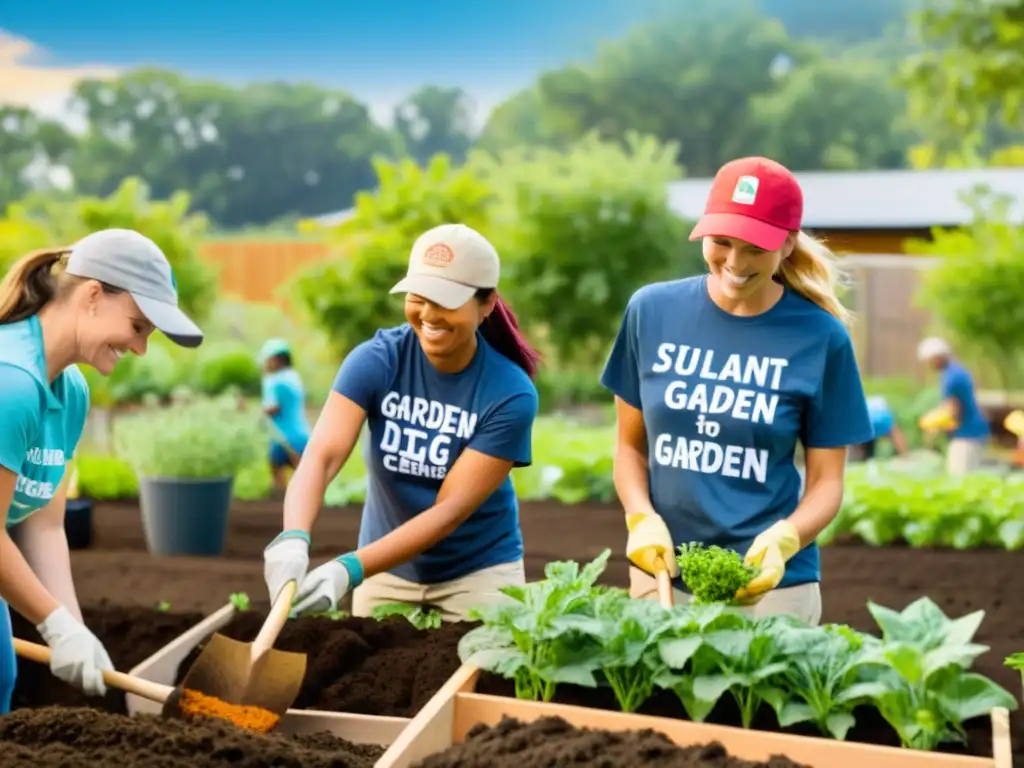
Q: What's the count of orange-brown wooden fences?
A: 1